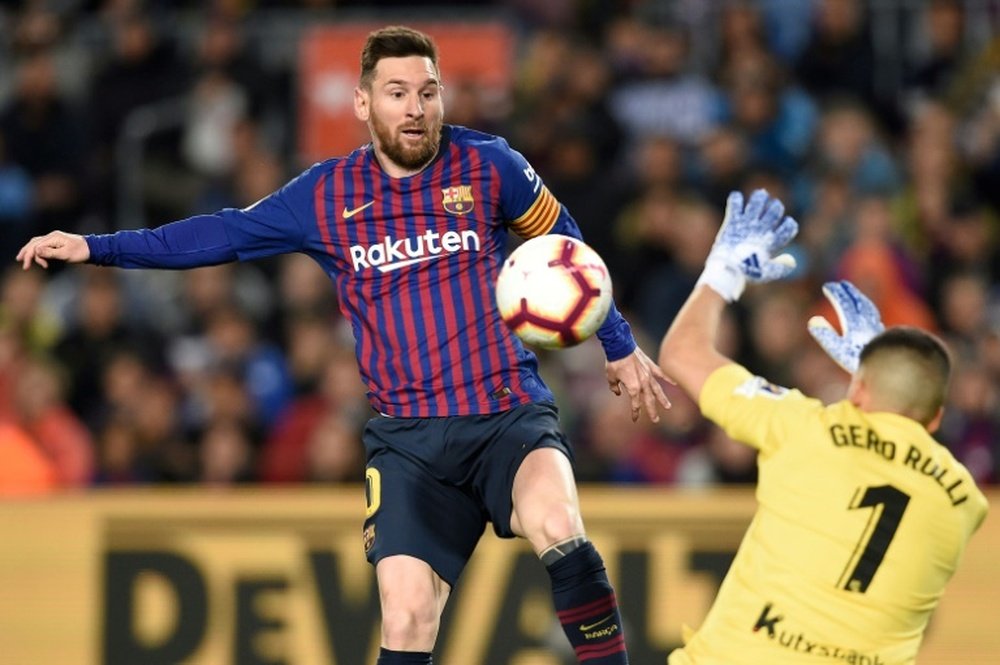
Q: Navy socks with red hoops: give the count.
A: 1